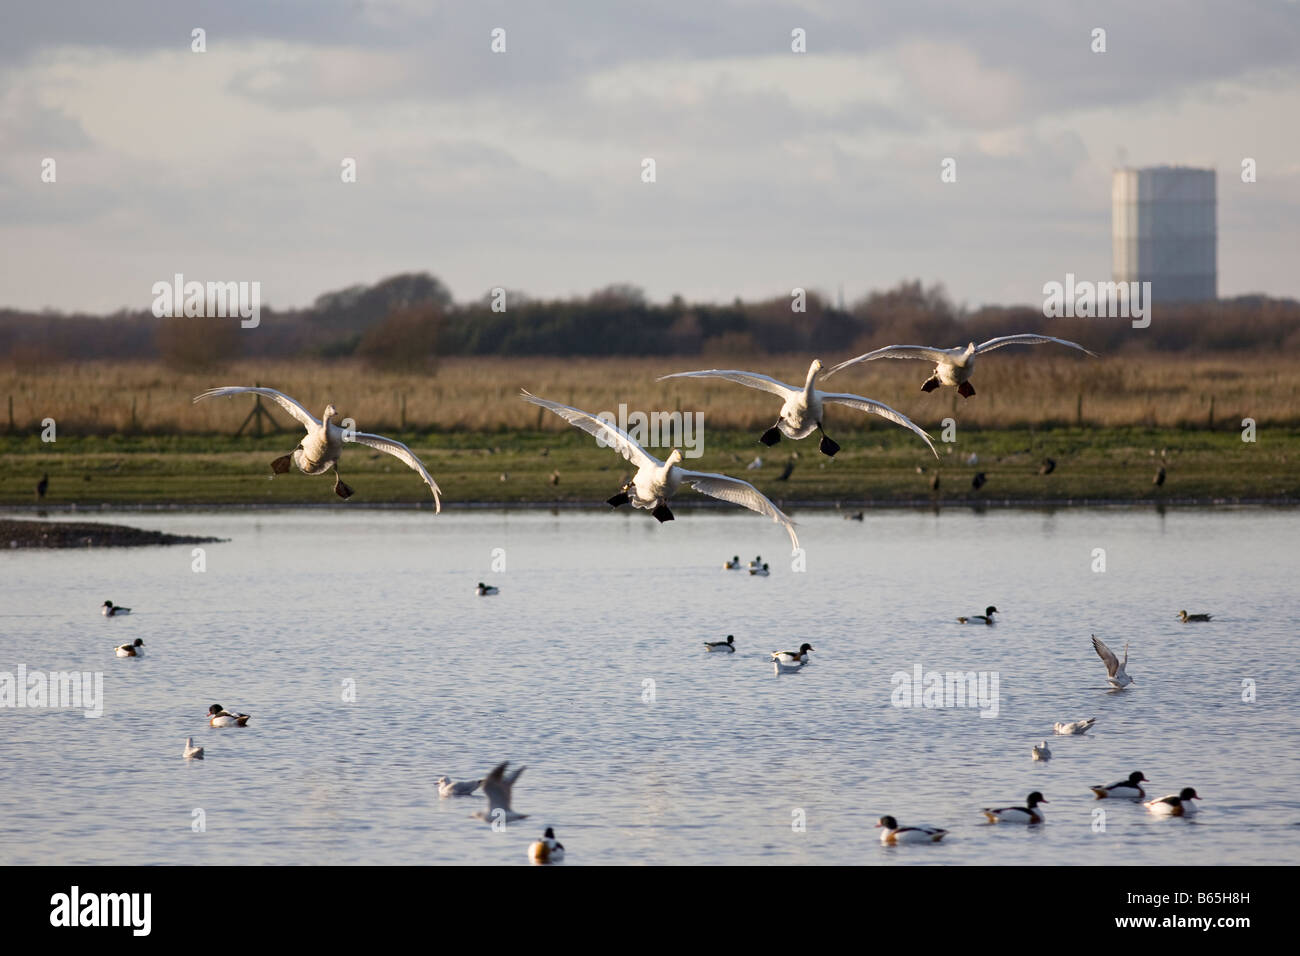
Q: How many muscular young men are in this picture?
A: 0